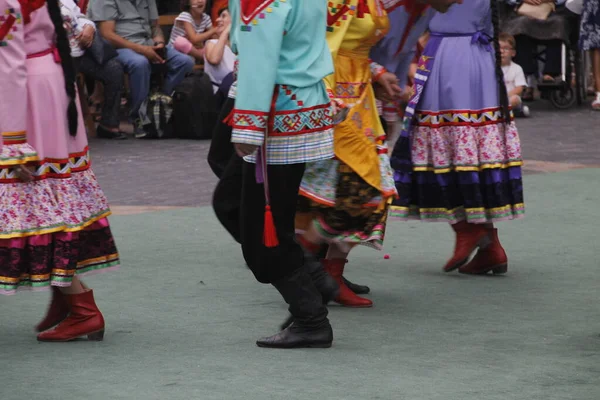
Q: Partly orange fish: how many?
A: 0